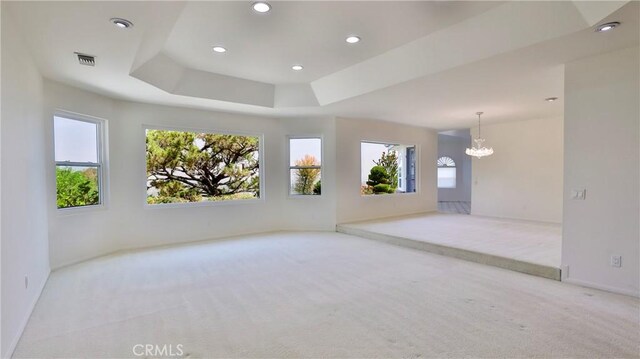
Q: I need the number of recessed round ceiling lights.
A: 7